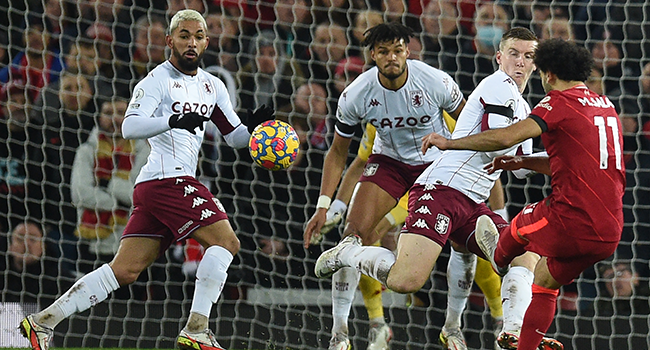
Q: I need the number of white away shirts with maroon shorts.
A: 3